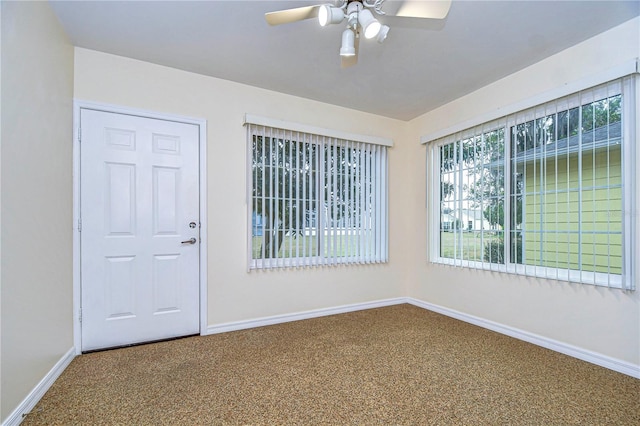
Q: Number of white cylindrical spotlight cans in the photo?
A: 4